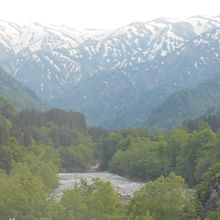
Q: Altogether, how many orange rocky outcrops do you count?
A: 0